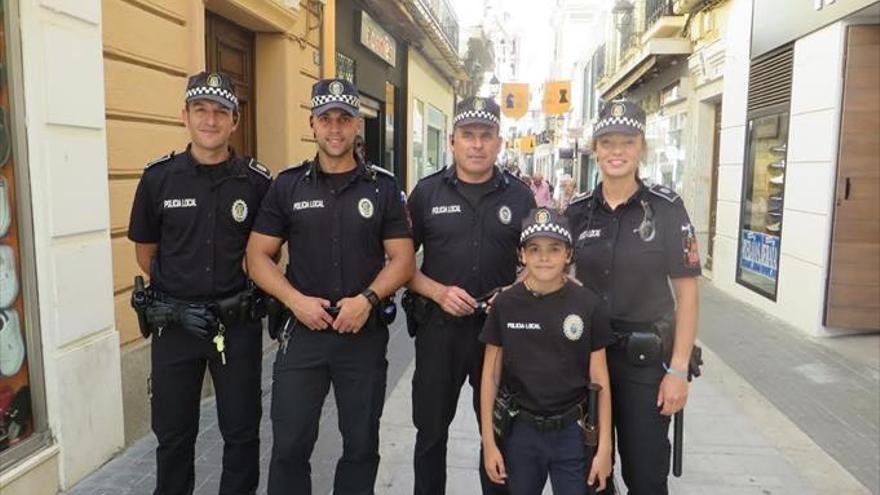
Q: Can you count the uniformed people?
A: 5